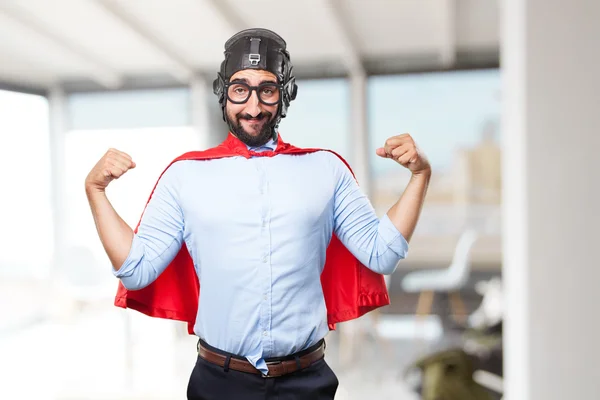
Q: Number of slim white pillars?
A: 3